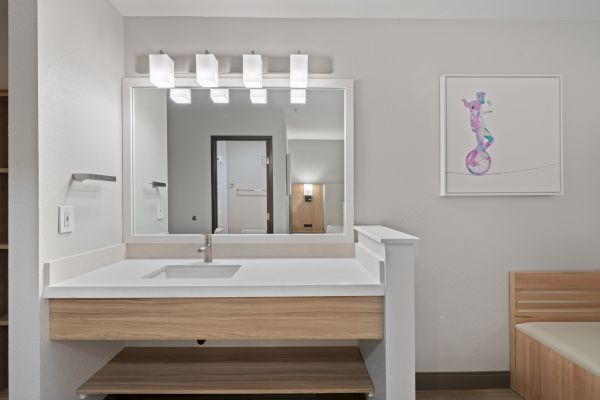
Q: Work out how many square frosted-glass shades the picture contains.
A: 4